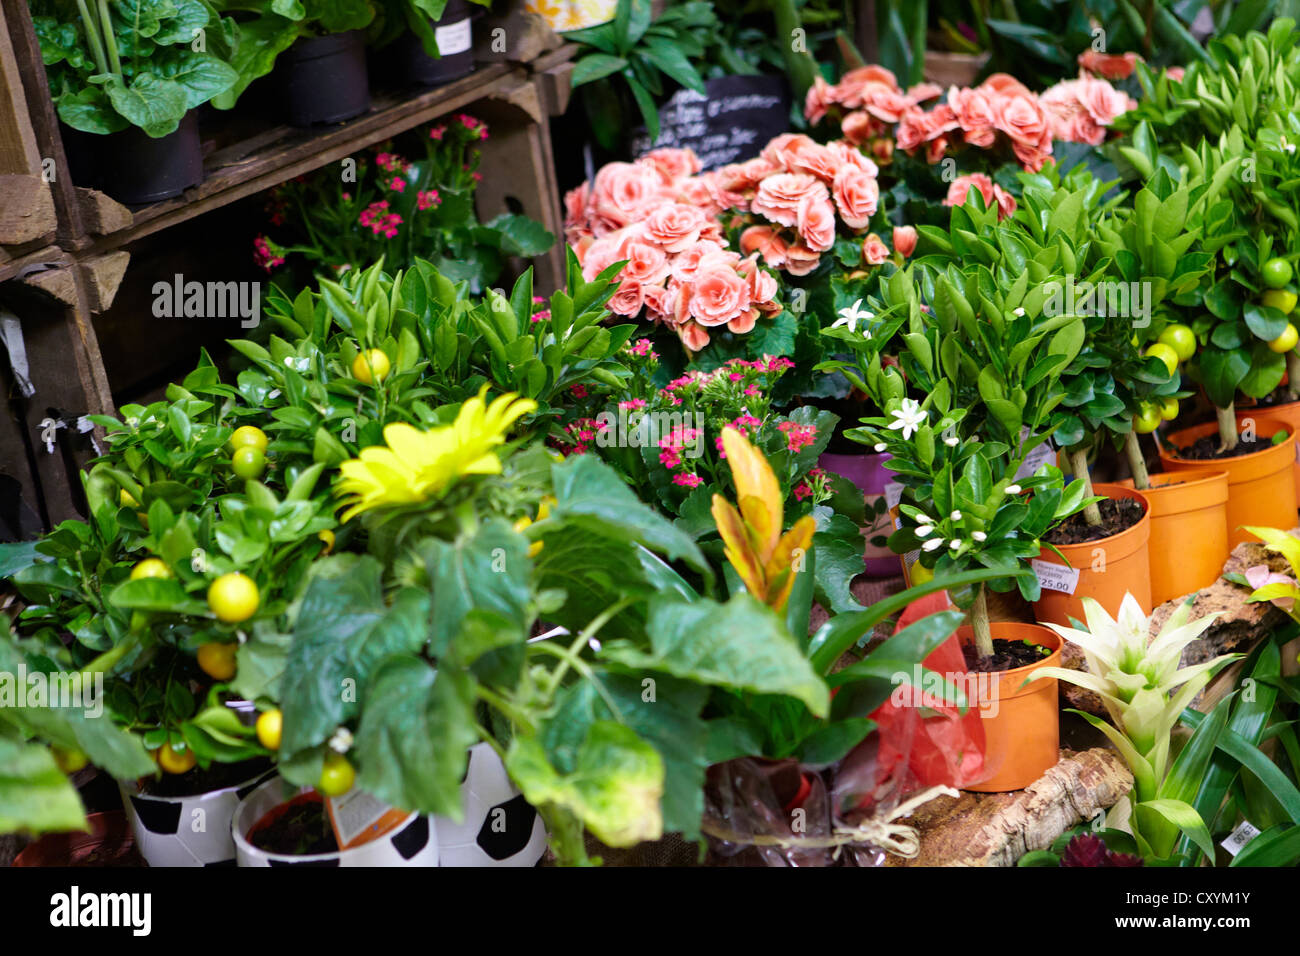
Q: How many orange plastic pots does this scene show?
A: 5